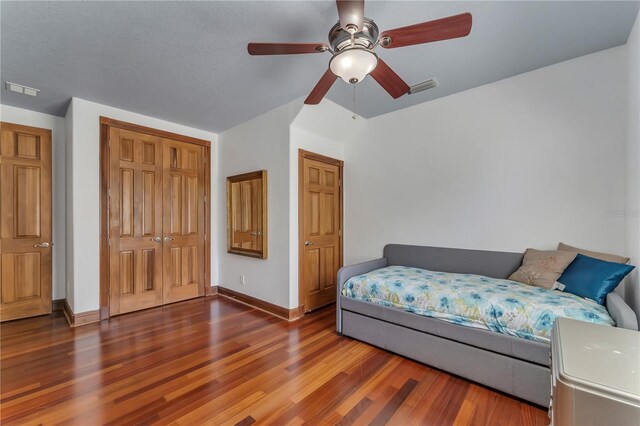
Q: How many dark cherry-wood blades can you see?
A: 5